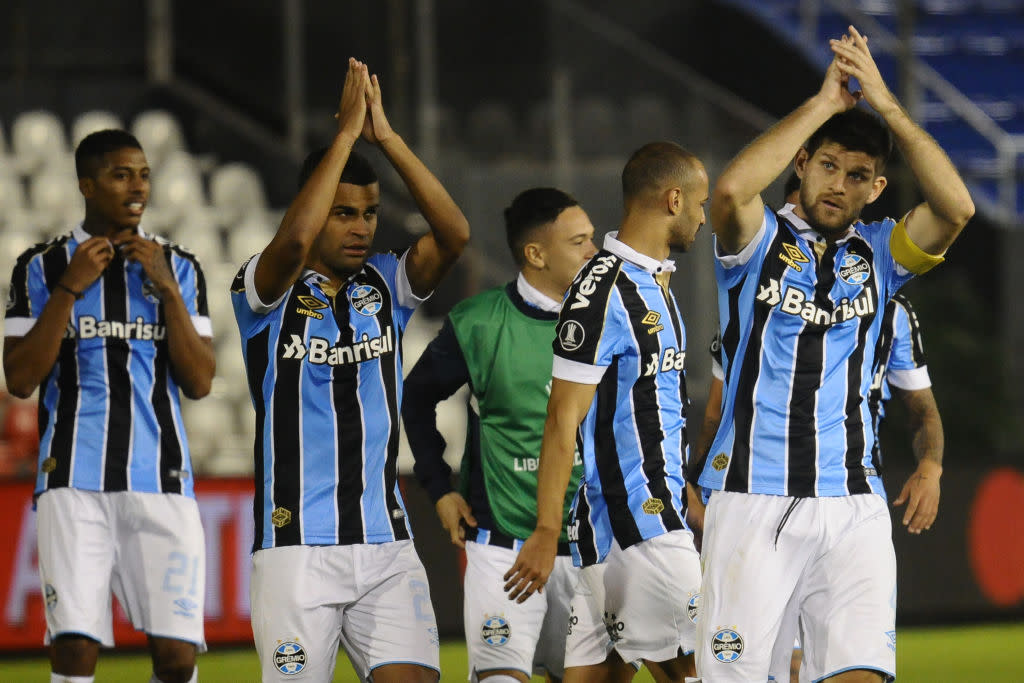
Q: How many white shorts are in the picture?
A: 5